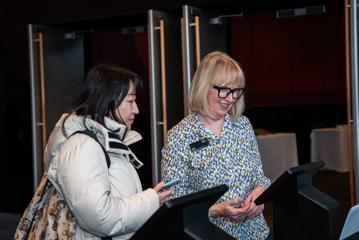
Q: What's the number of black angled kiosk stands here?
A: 2